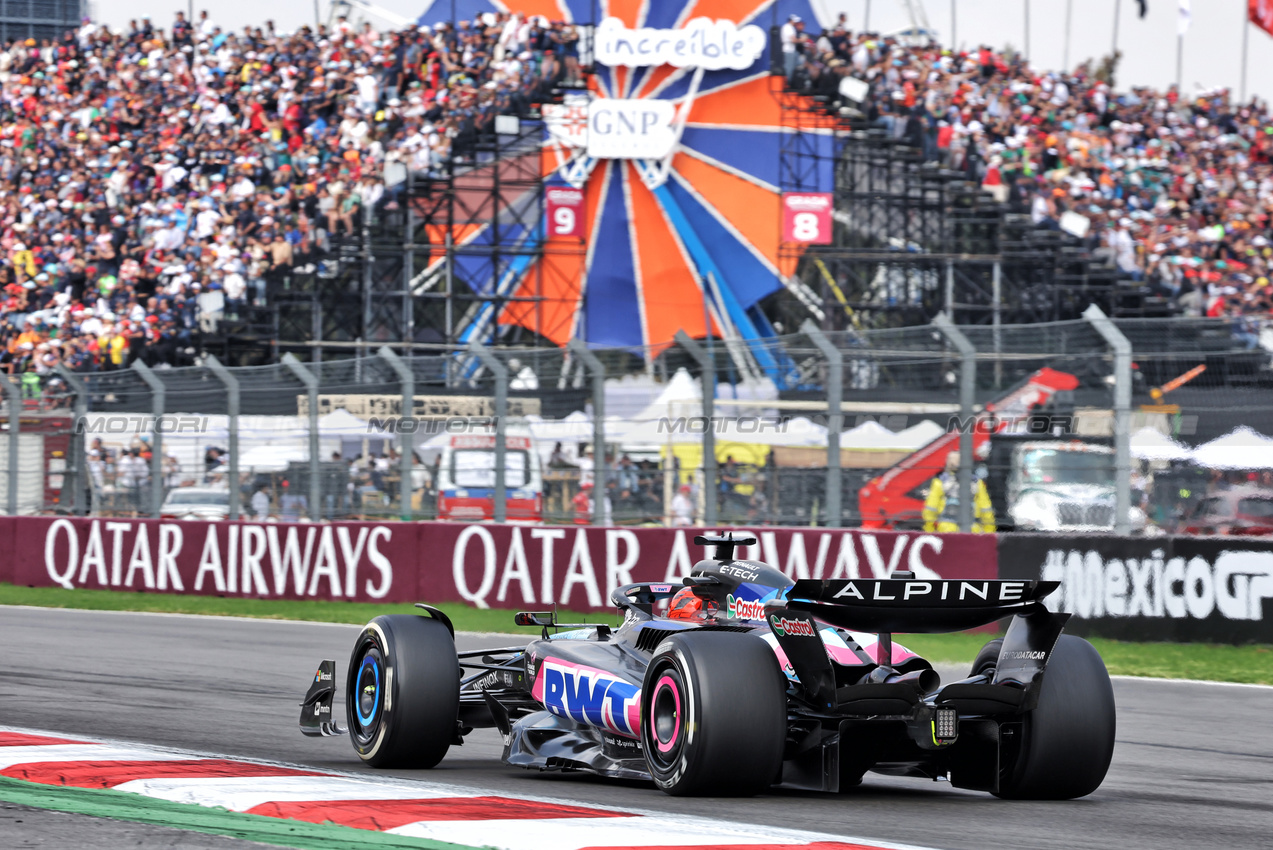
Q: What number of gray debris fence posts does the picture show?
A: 12